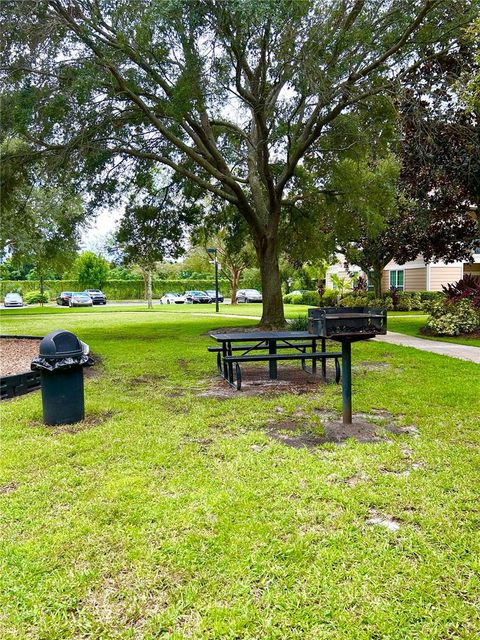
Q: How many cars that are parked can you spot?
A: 8